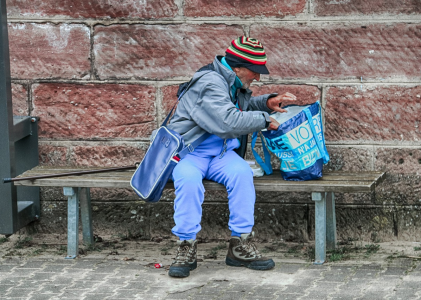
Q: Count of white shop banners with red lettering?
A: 0